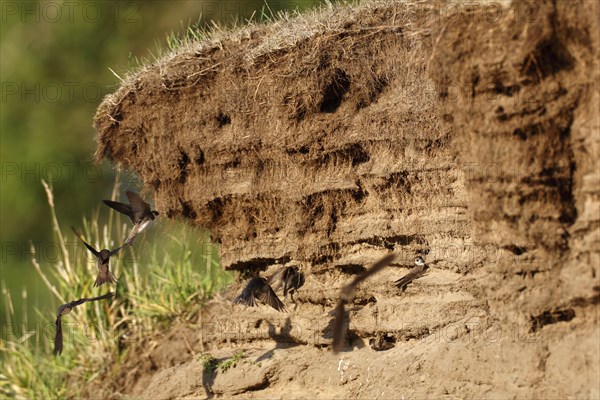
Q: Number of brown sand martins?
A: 7